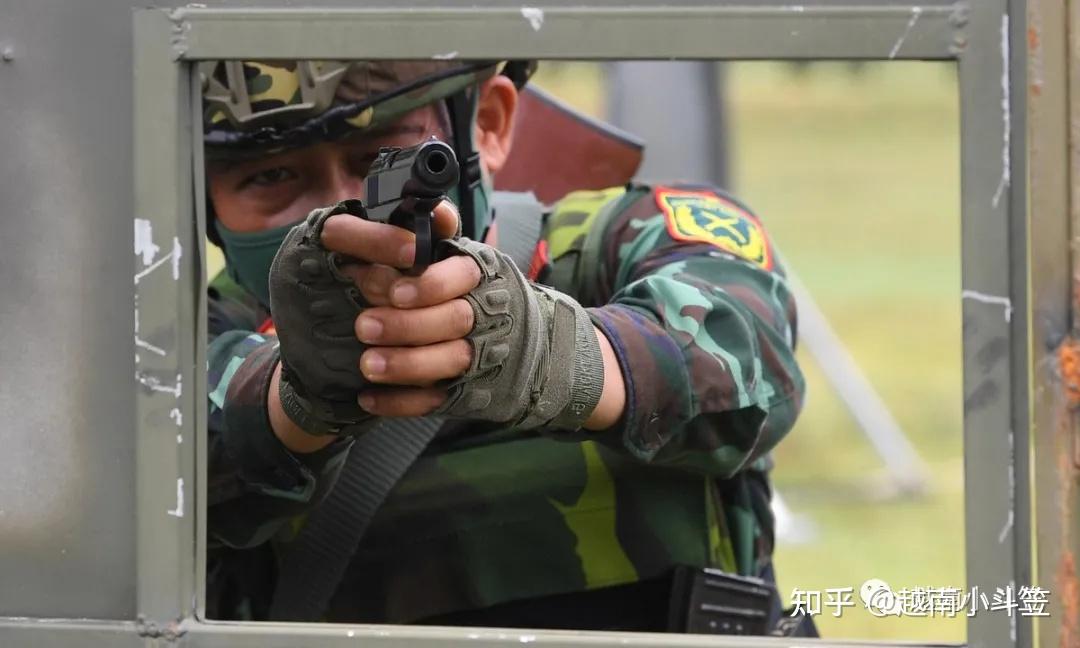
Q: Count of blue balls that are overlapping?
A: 0